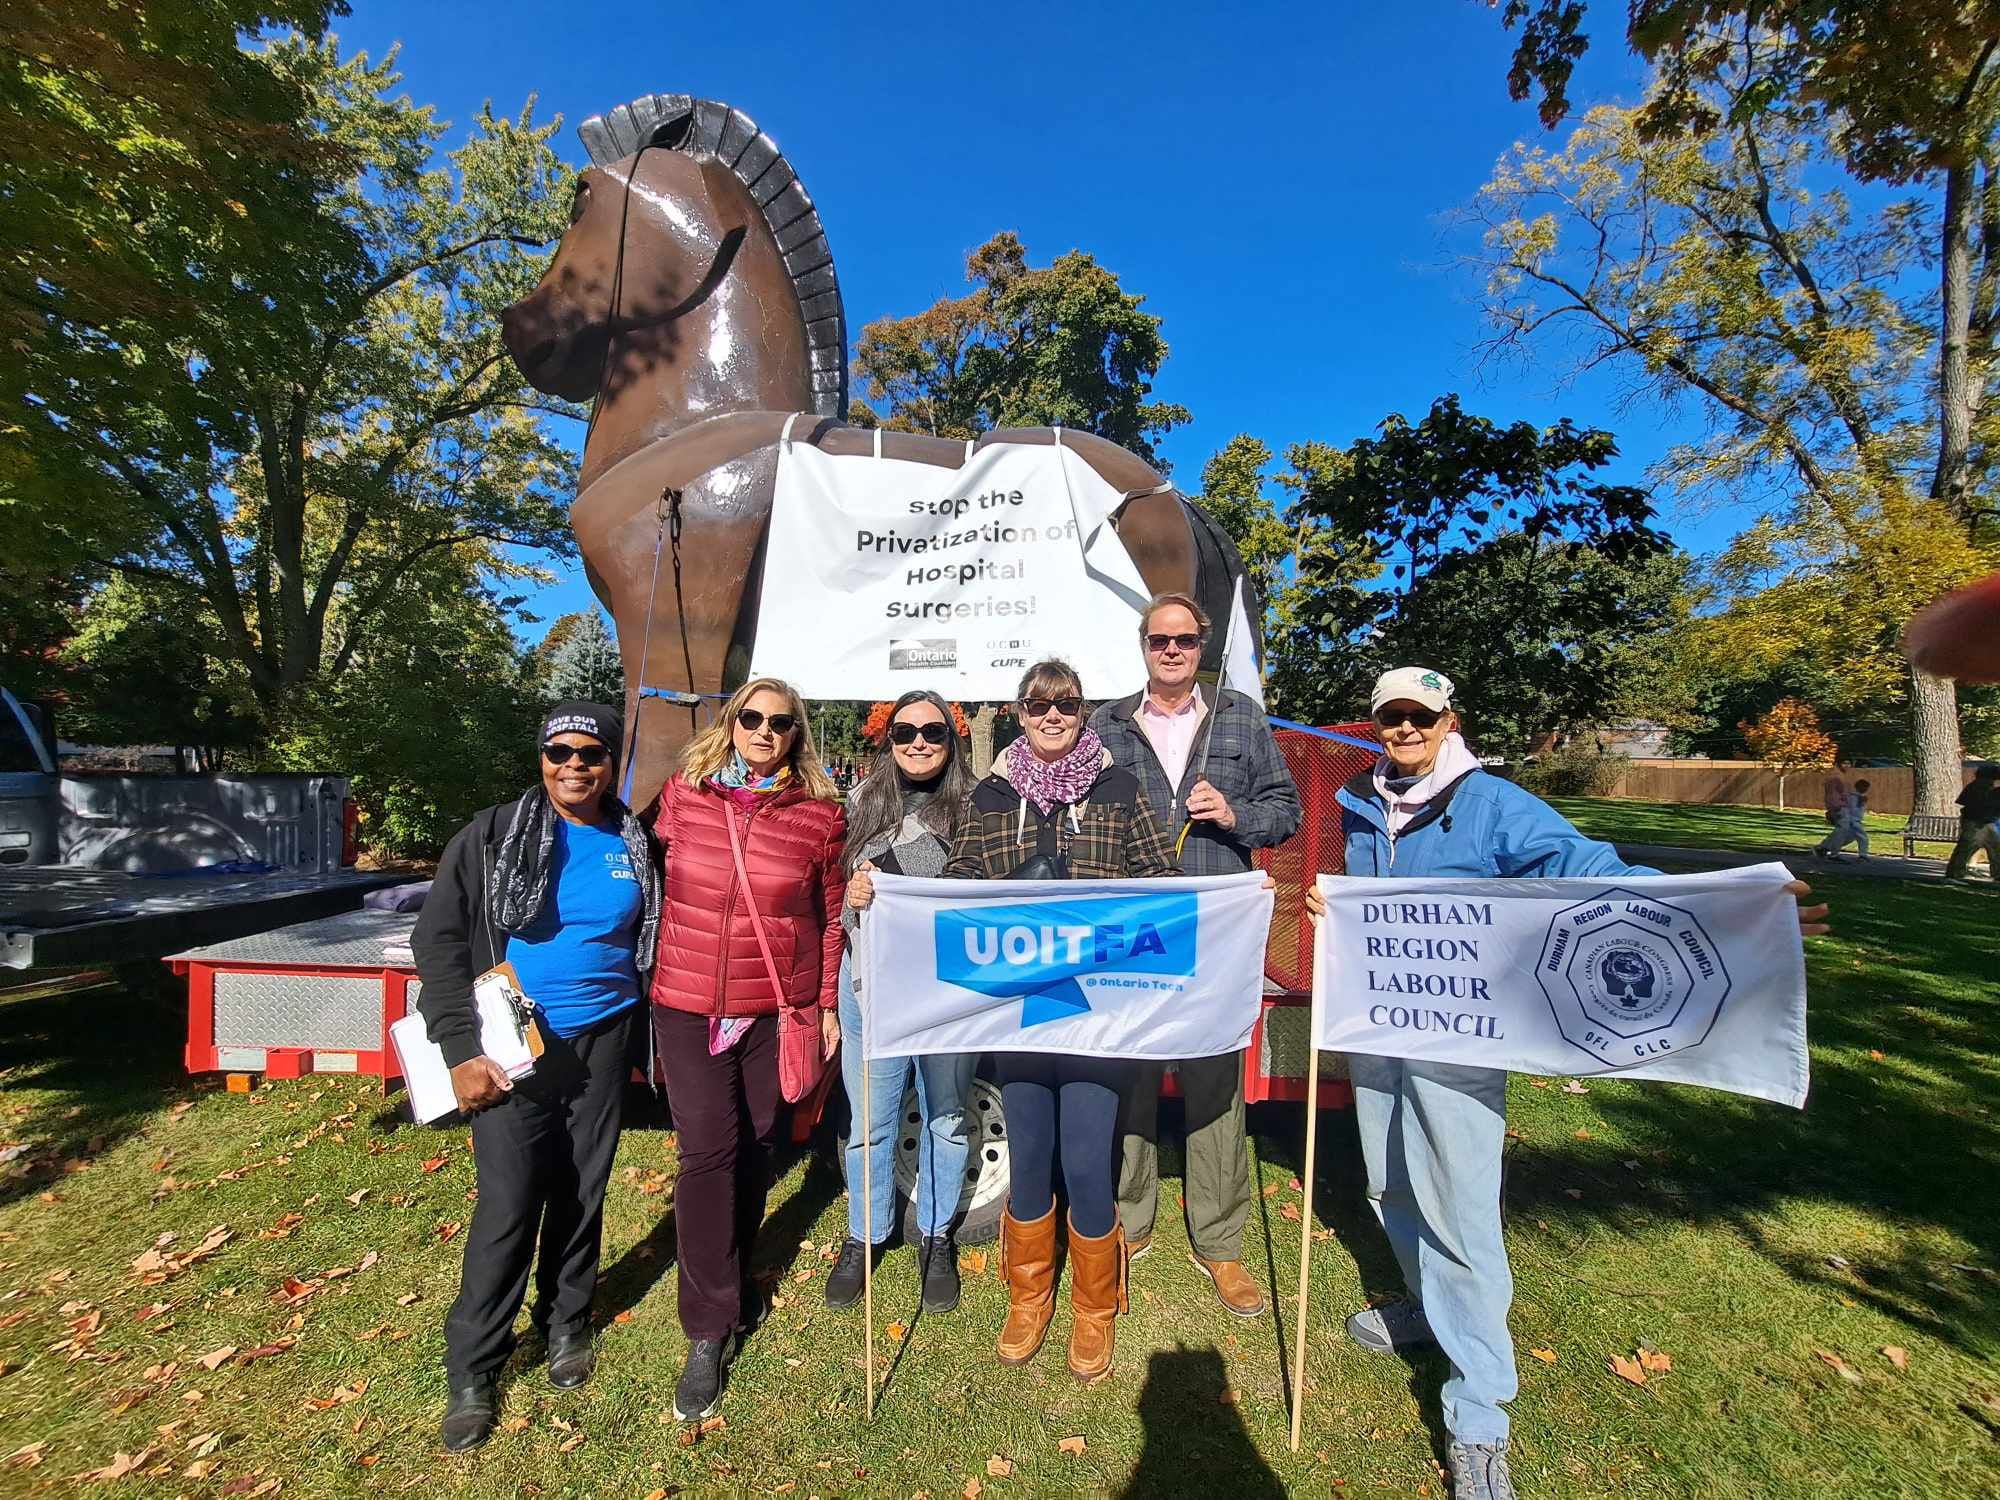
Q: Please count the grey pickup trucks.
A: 1